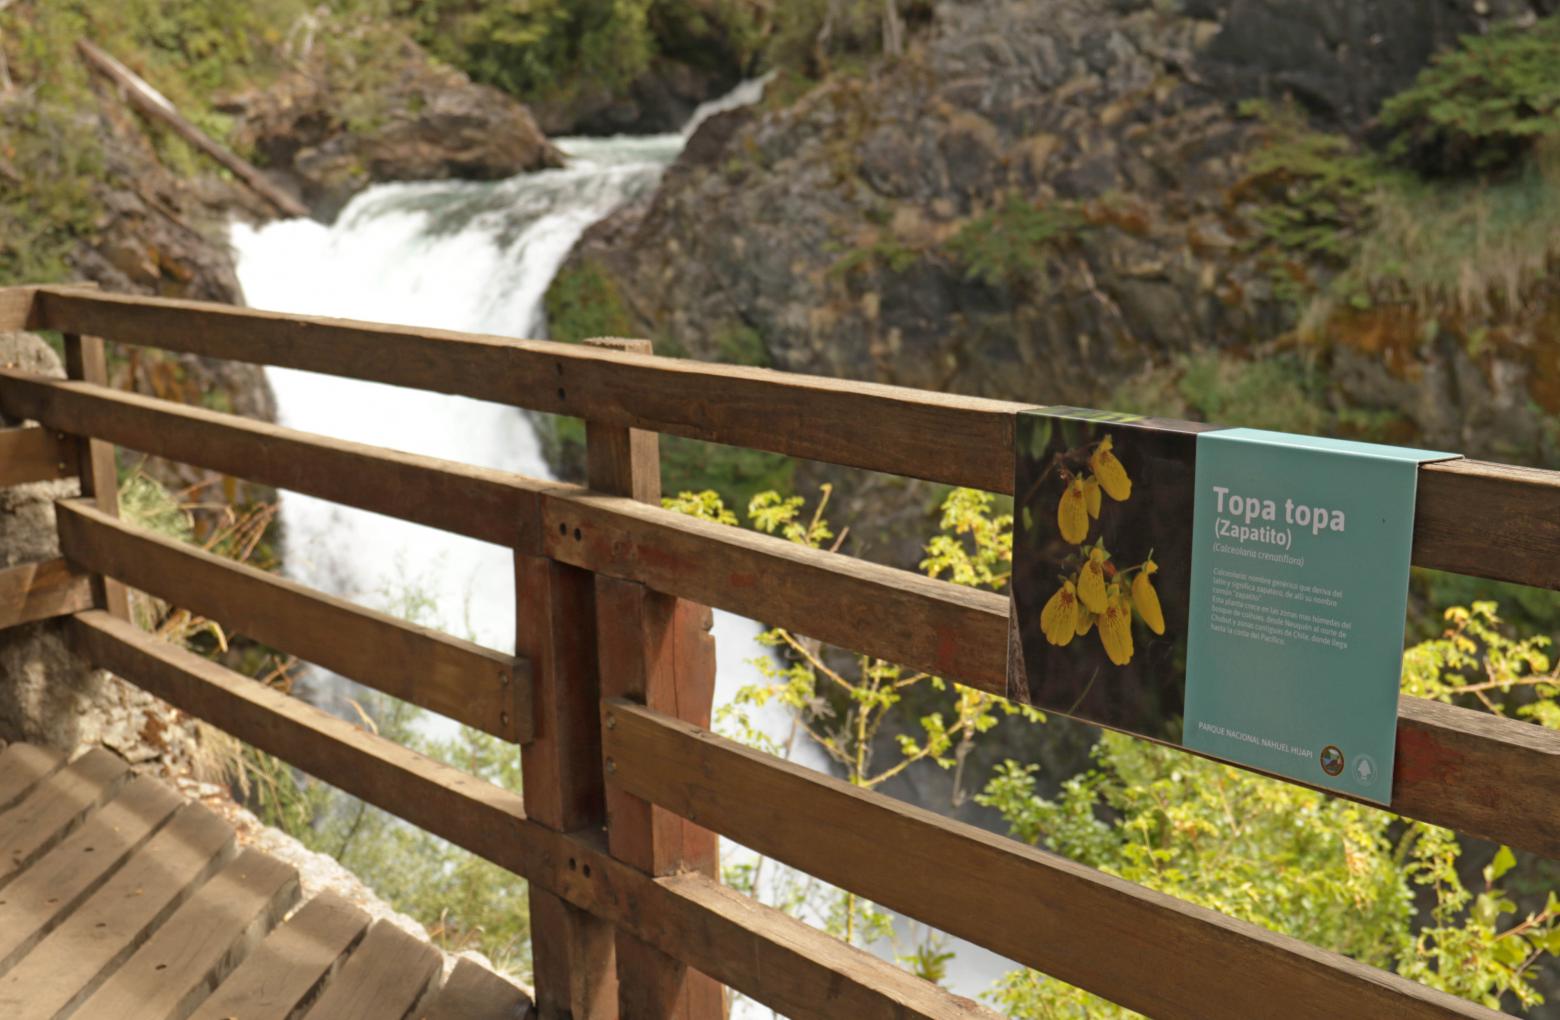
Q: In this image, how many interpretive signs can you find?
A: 1